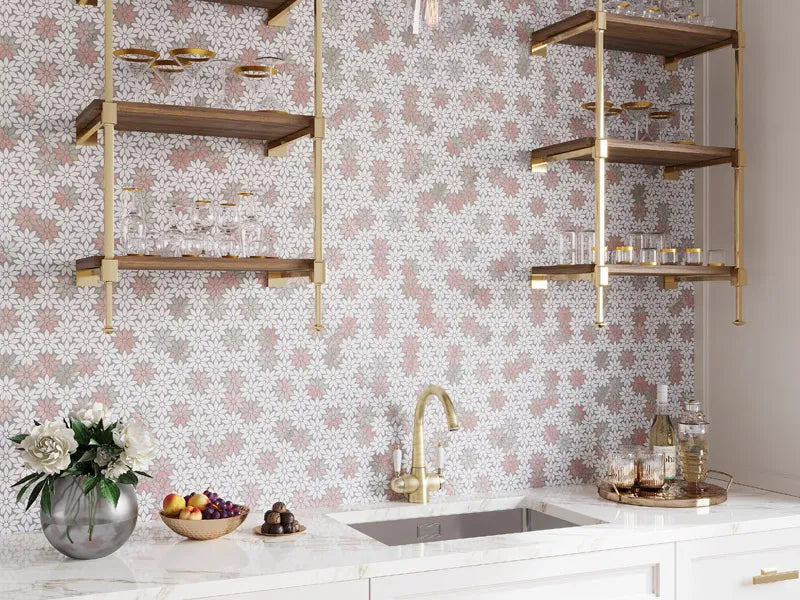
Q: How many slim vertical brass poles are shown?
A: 4